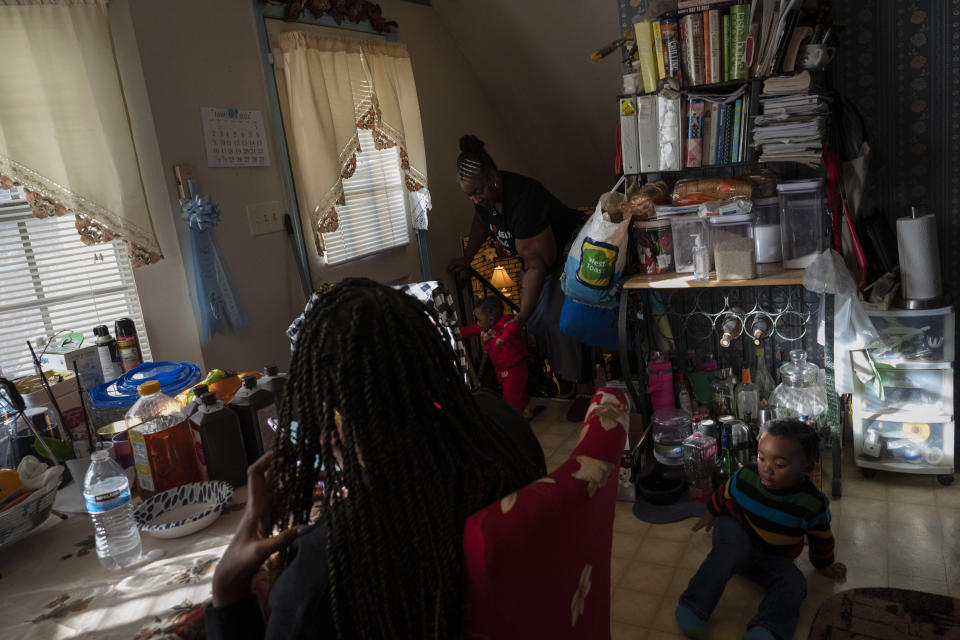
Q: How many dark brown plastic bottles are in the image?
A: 4